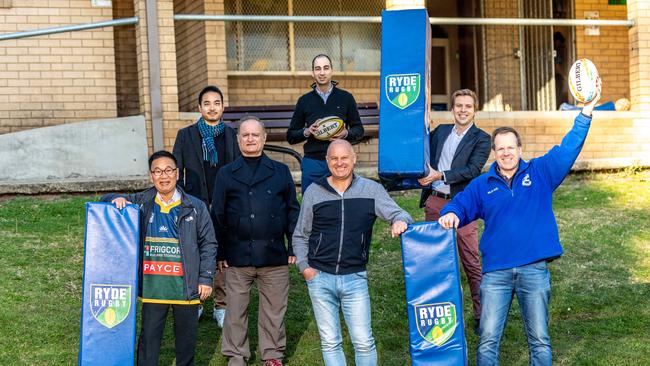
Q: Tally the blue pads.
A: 3